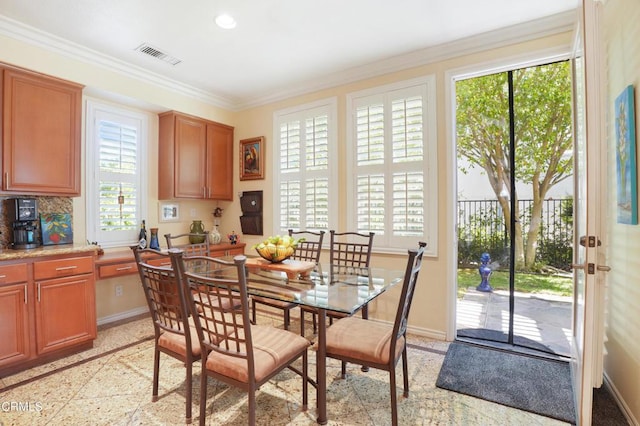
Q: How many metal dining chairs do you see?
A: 6